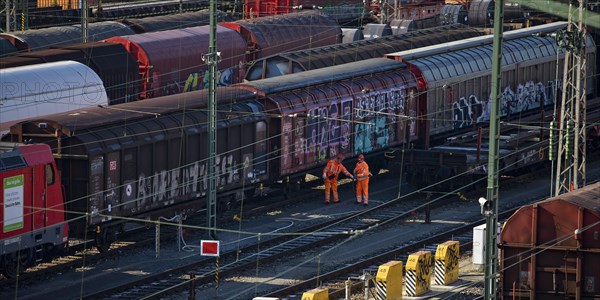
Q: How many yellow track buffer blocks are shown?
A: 4